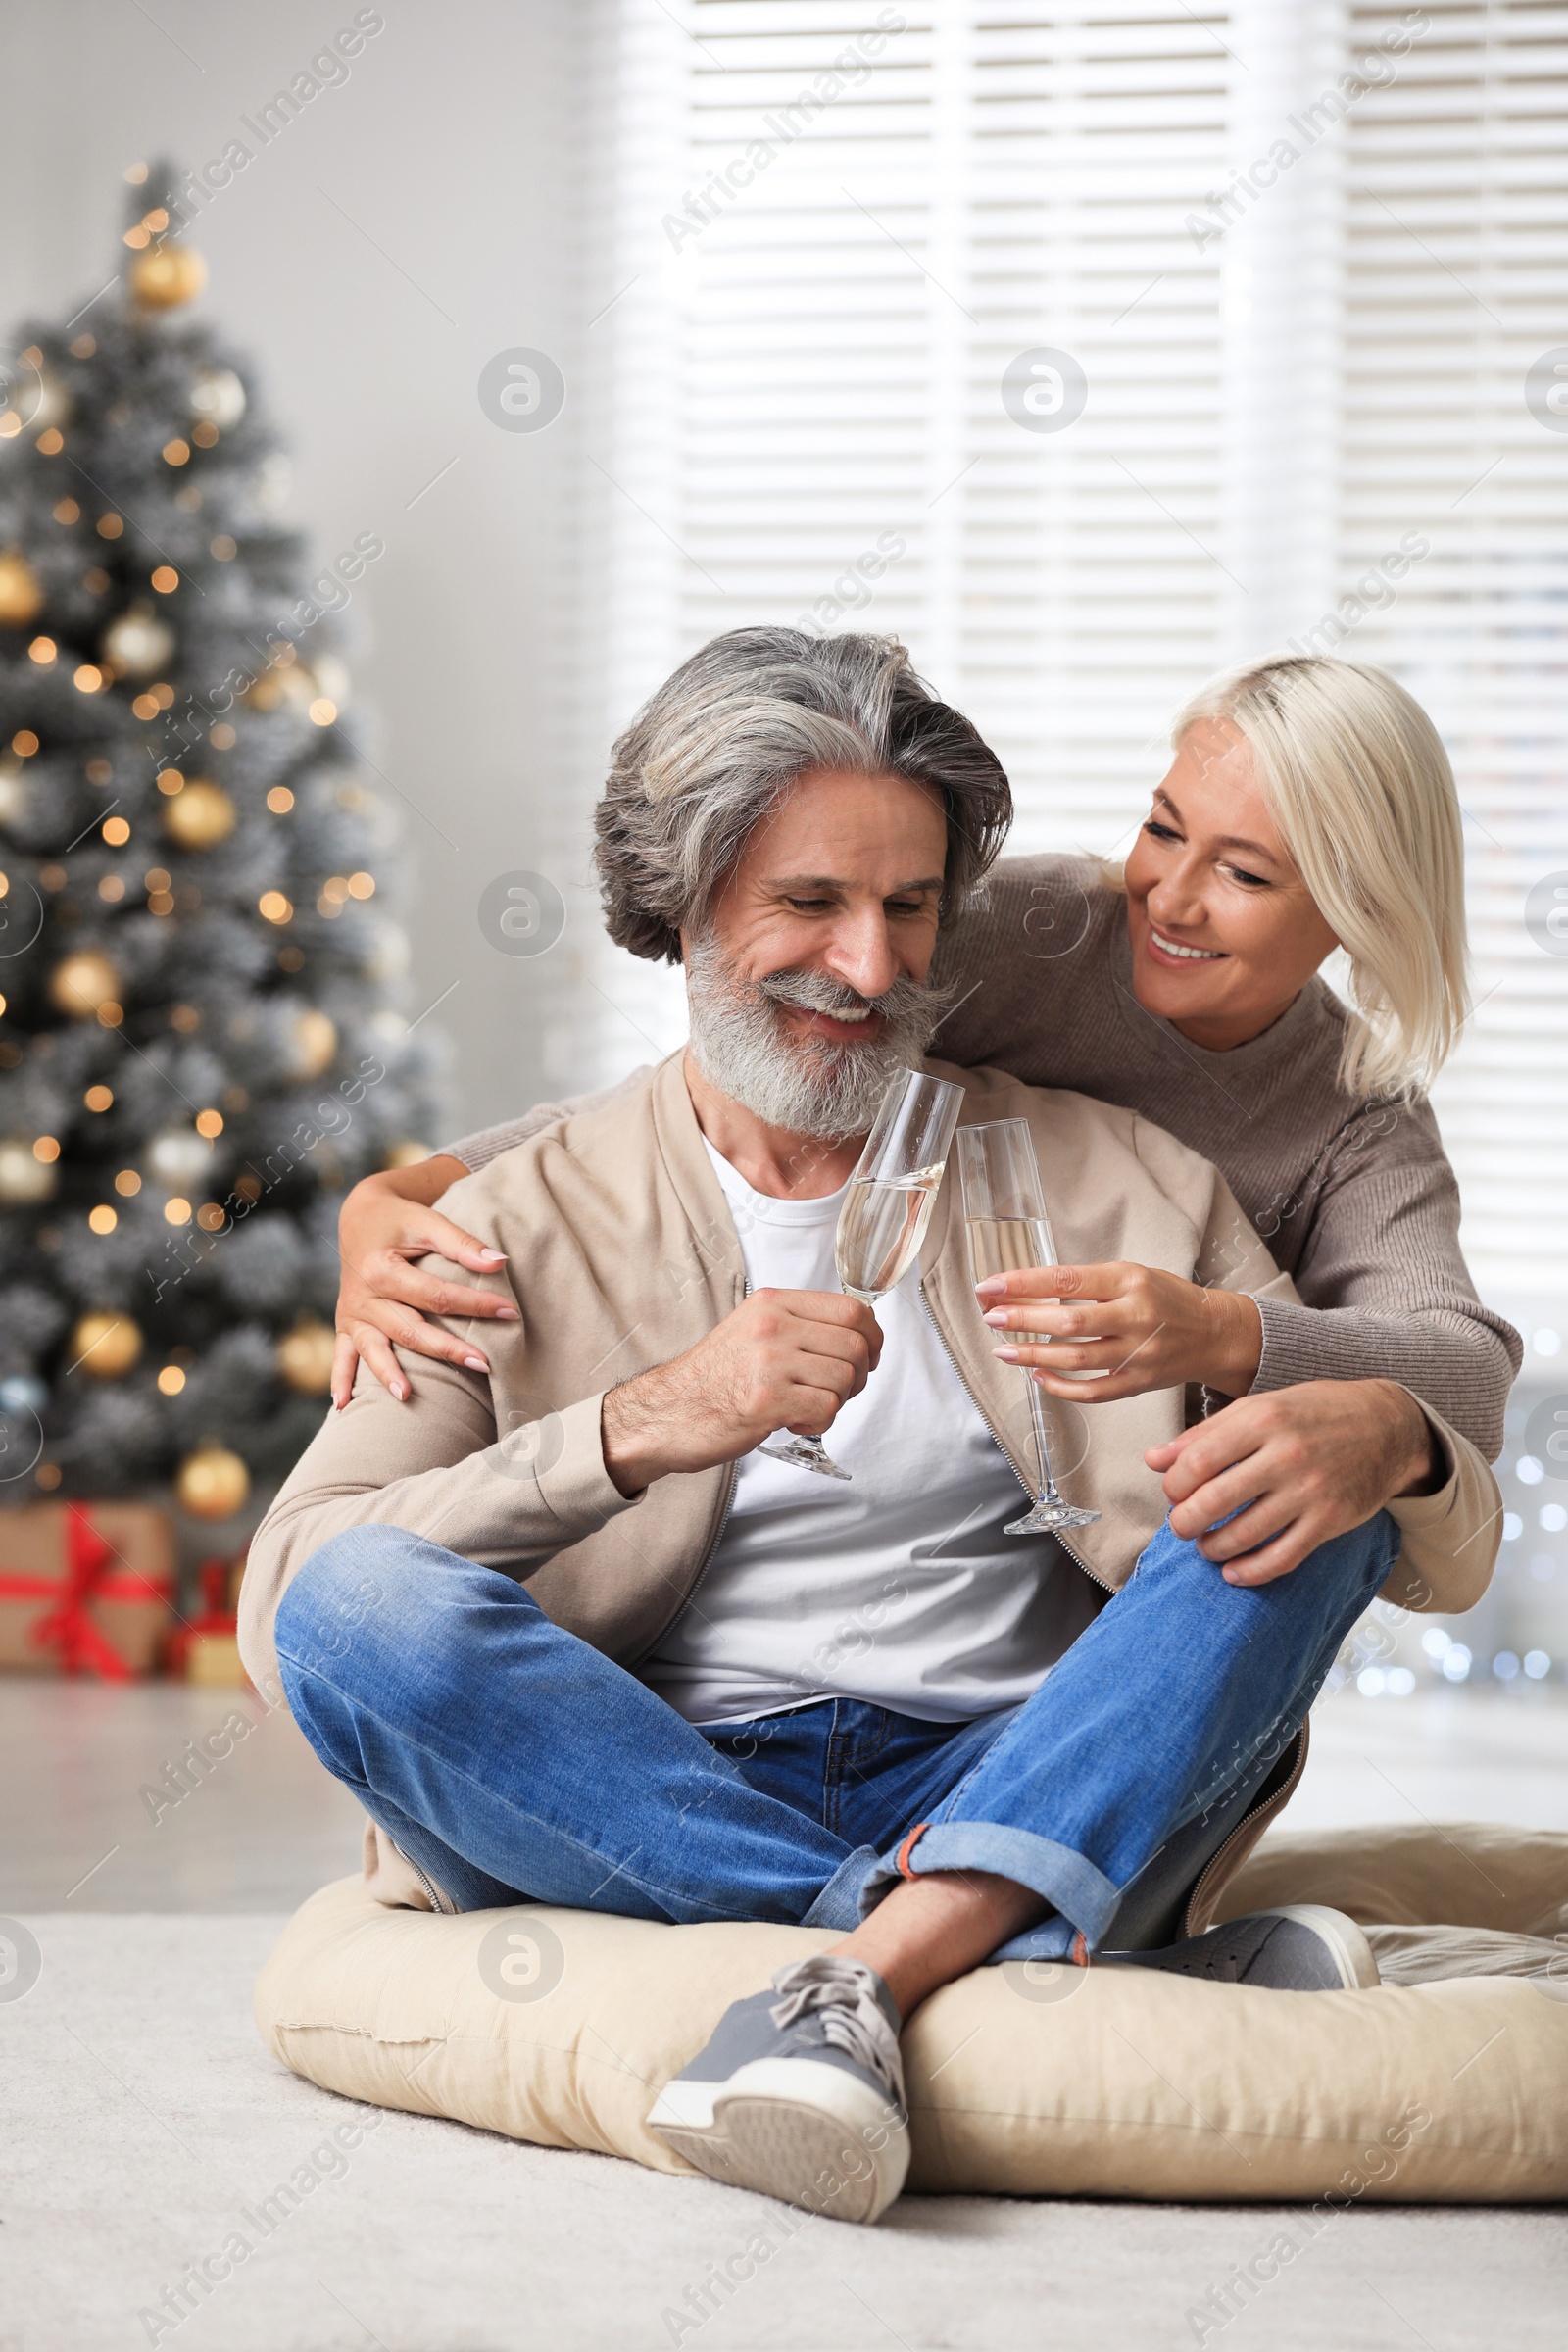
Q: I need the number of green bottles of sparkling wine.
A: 0